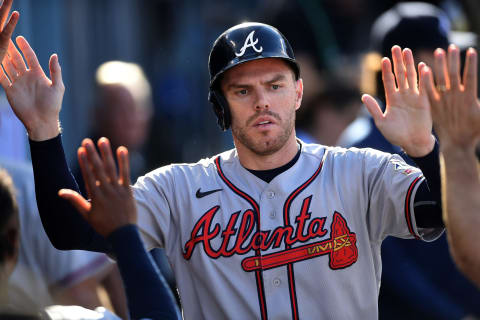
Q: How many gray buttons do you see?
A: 3